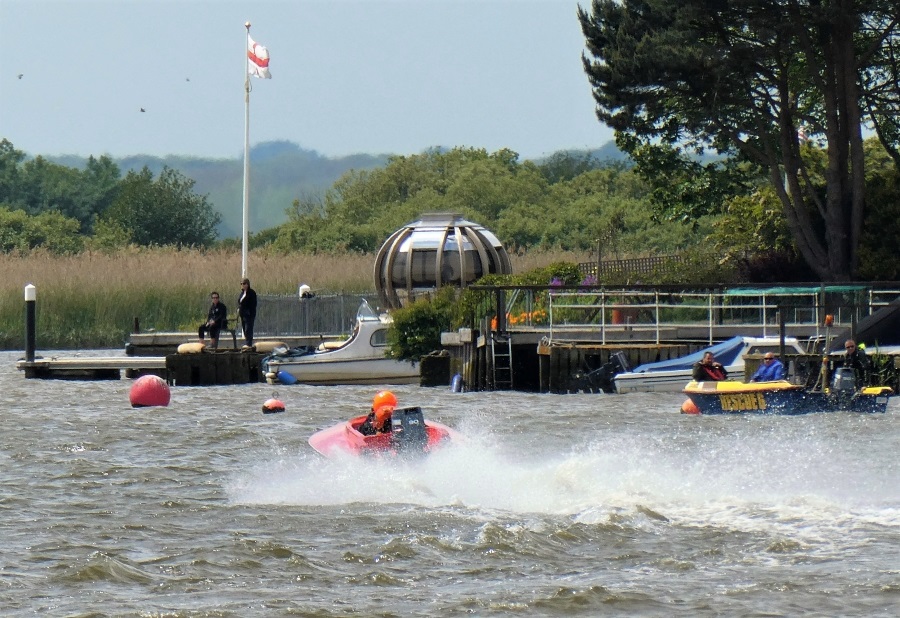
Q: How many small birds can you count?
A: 3